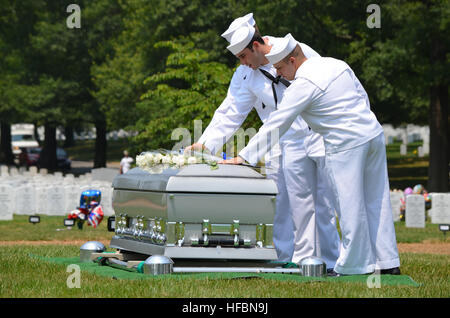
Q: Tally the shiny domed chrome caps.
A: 3